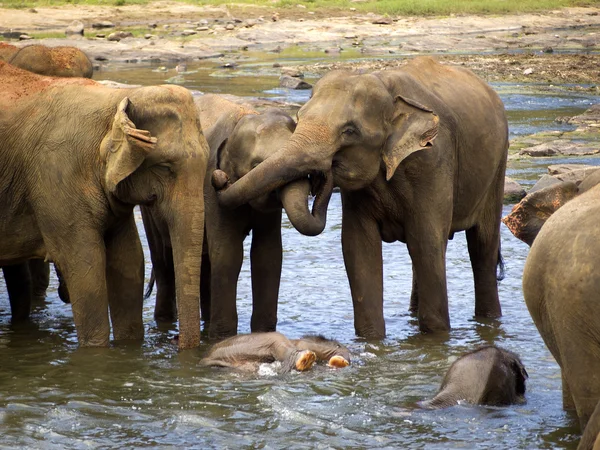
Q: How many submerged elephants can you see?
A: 2